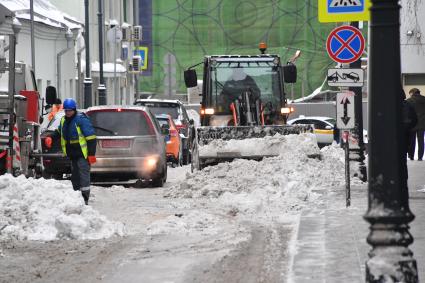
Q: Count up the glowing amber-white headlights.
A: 2